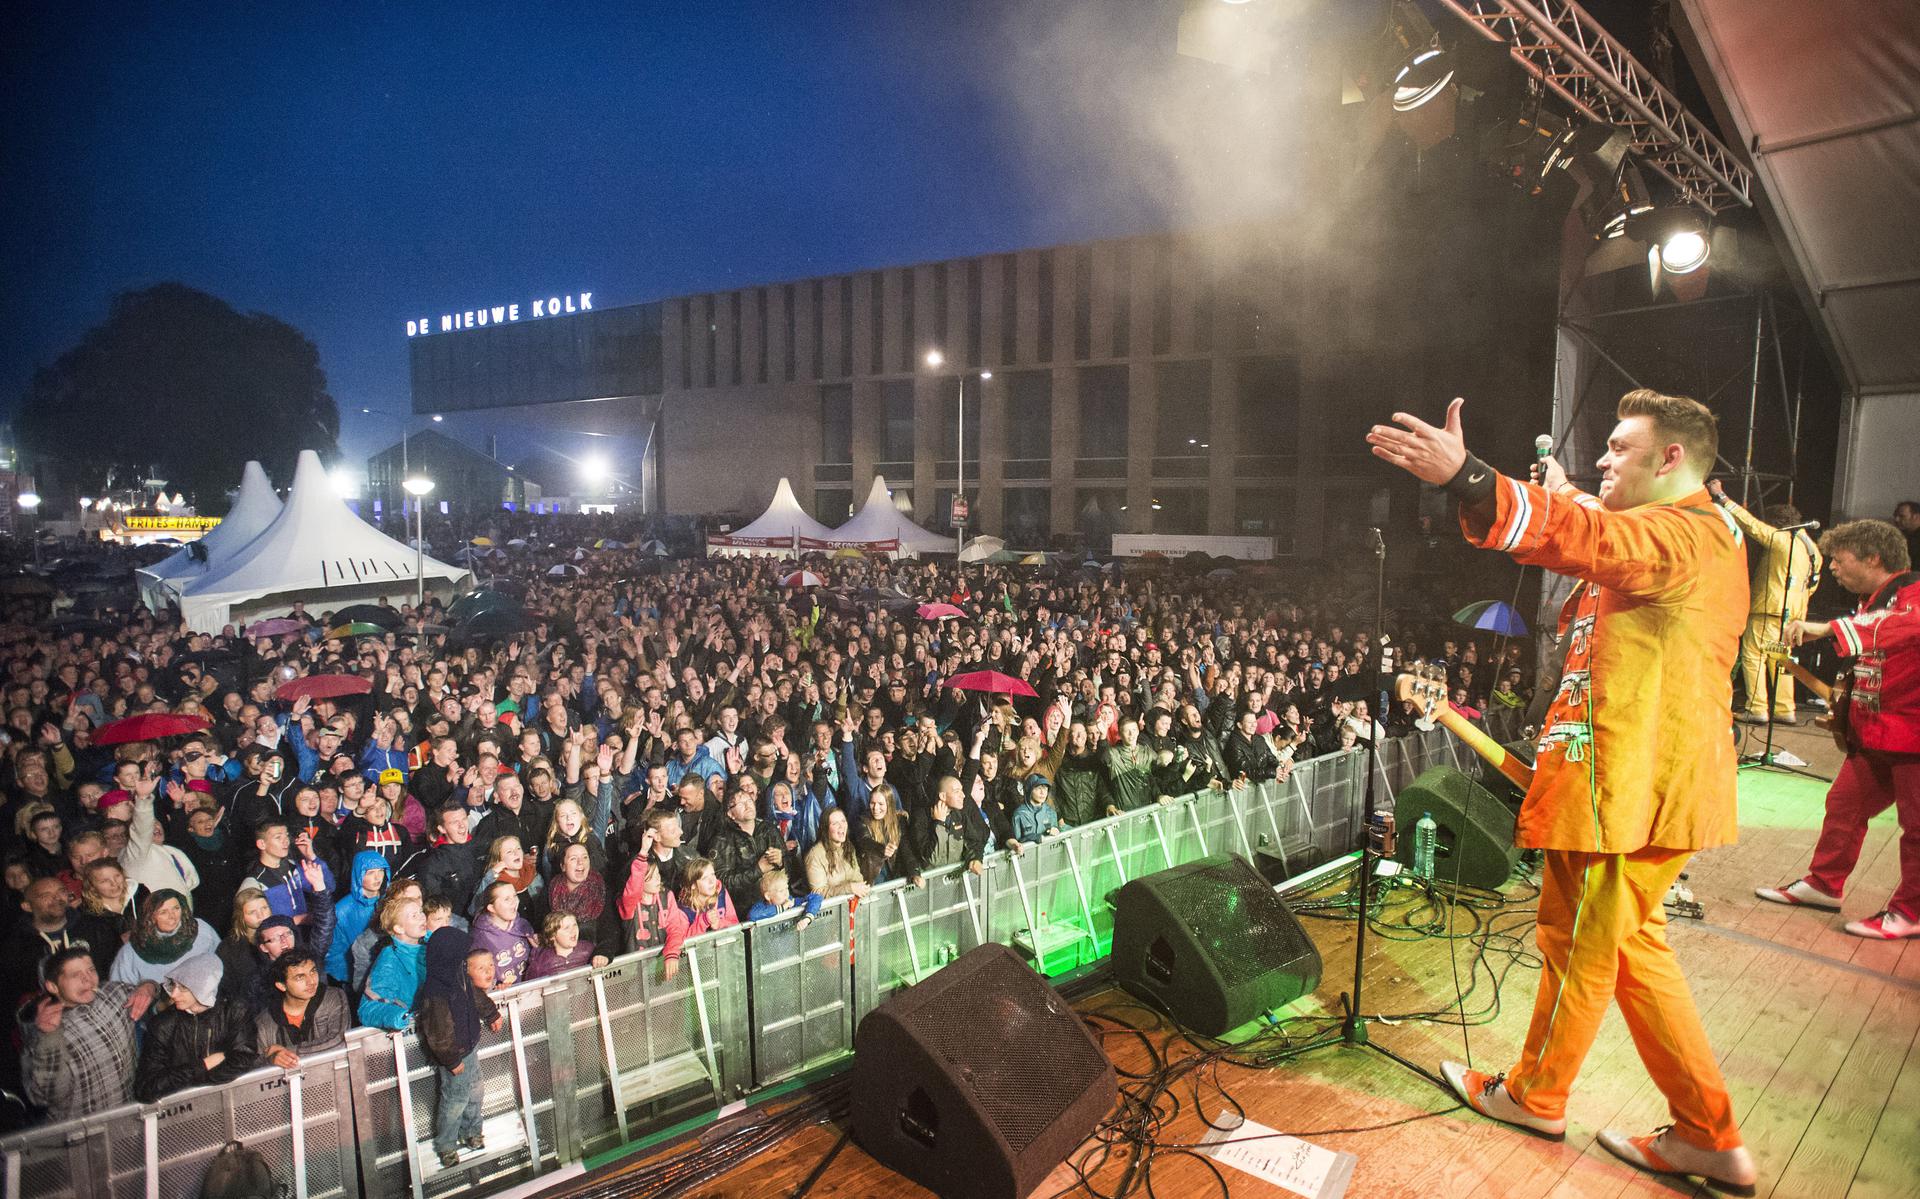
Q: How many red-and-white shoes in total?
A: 2